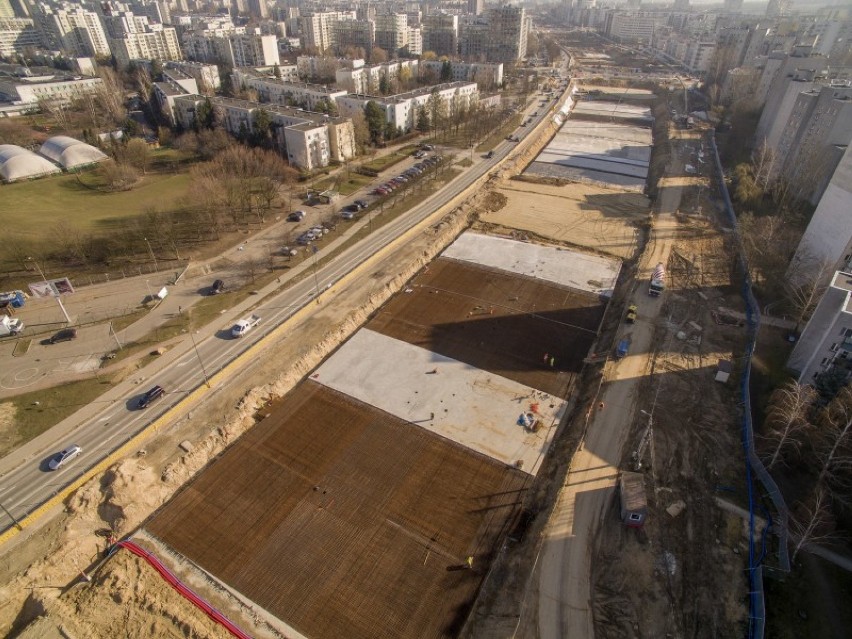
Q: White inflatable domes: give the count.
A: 2